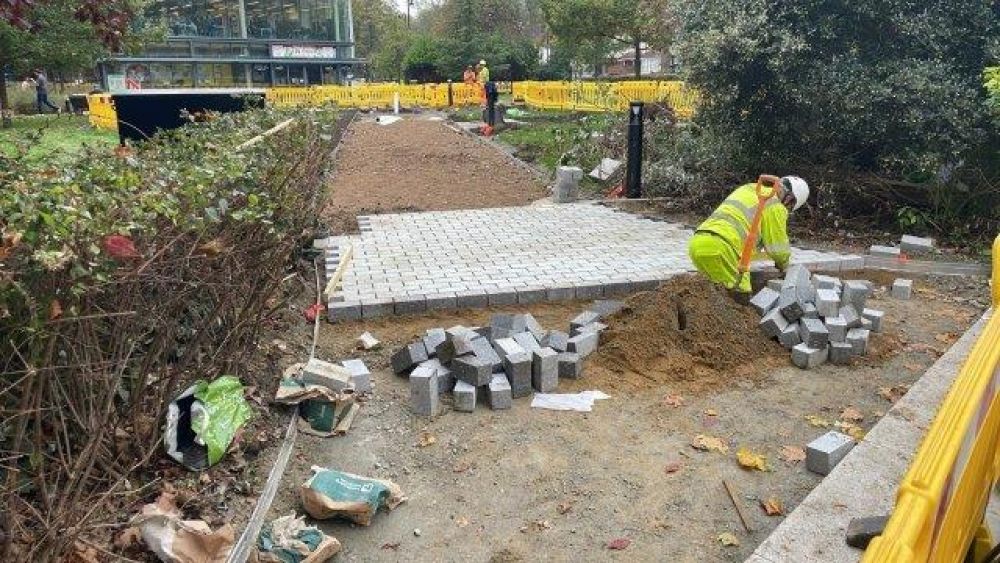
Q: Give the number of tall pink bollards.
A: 0